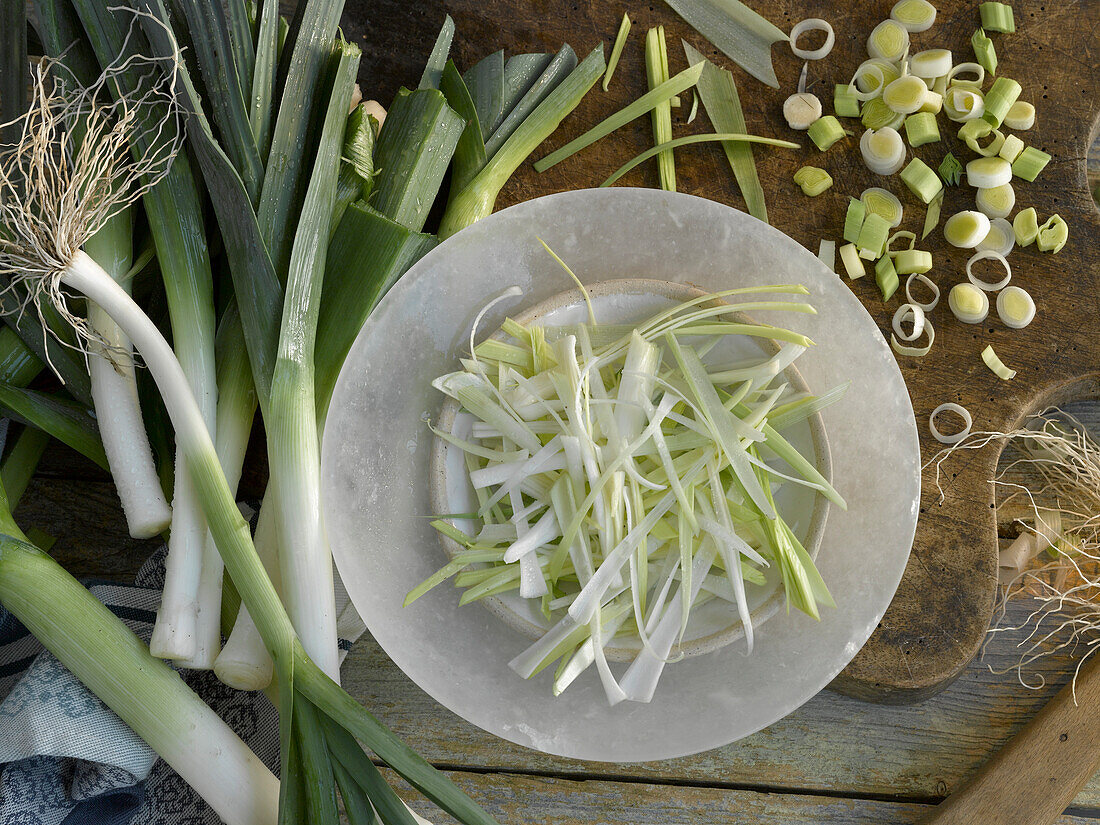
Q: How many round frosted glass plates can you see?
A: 1